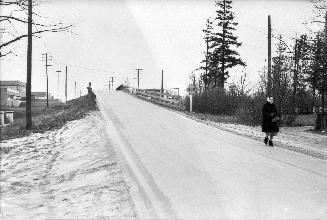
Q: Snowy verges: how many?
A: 2